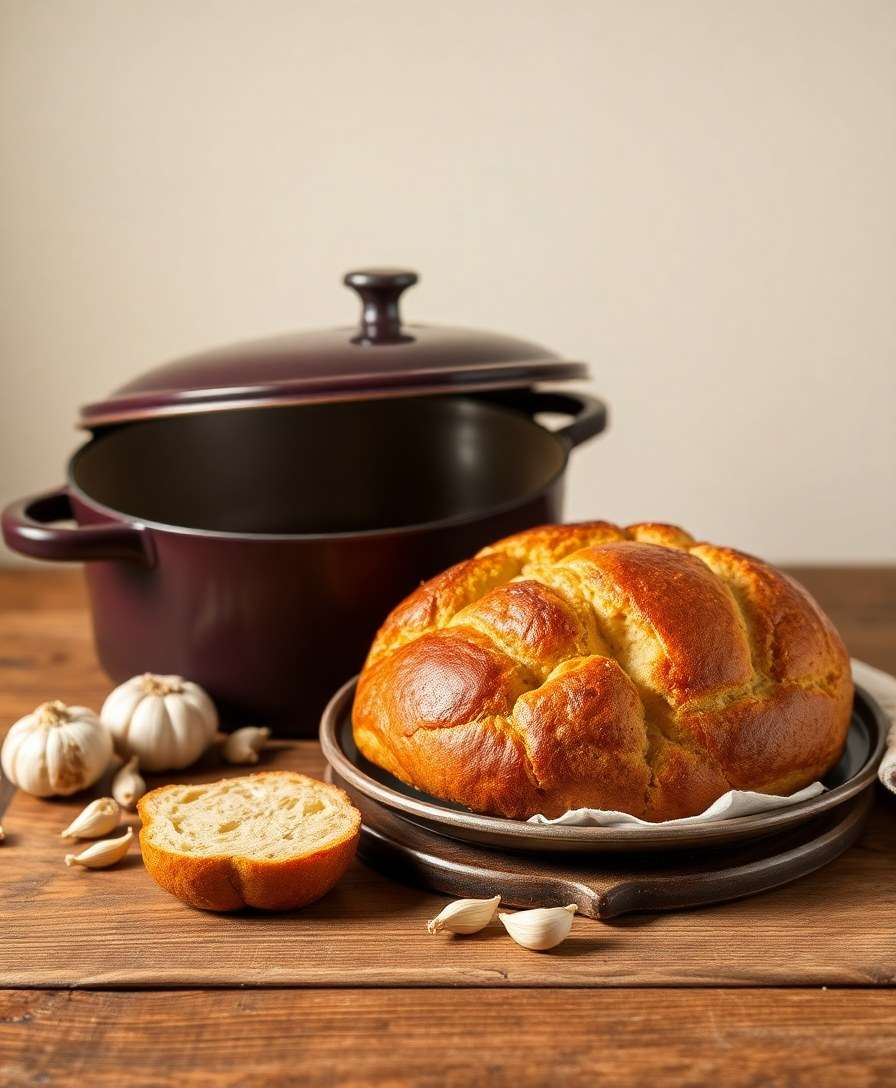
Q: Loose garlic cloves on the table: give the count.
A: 6